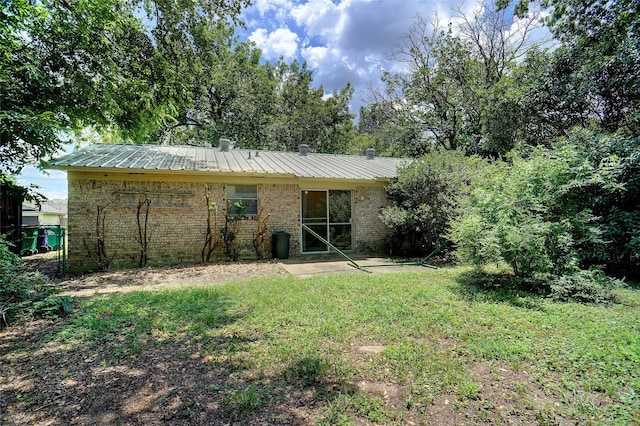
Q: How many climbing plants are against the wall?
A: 5